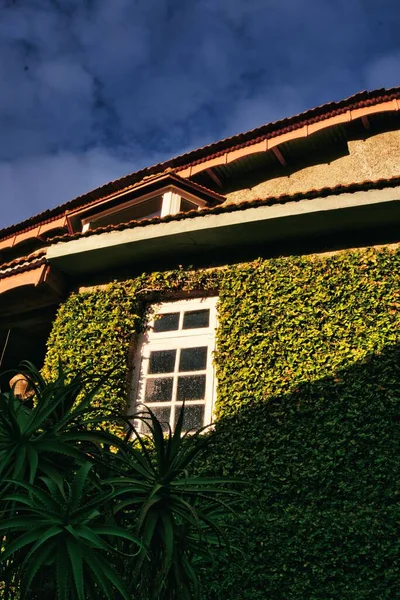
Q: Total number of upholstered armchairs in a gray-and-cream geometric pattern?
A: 0